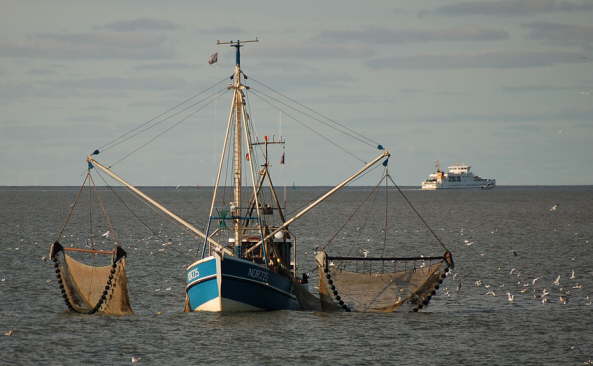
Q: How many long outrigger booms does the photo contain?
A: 2